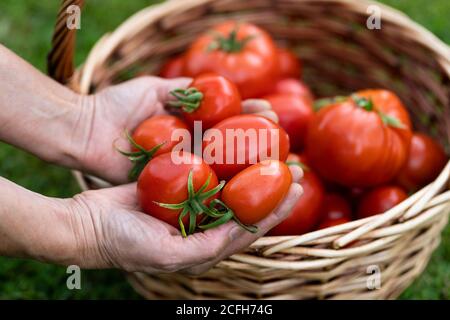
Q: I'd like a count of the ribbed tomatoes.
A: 2